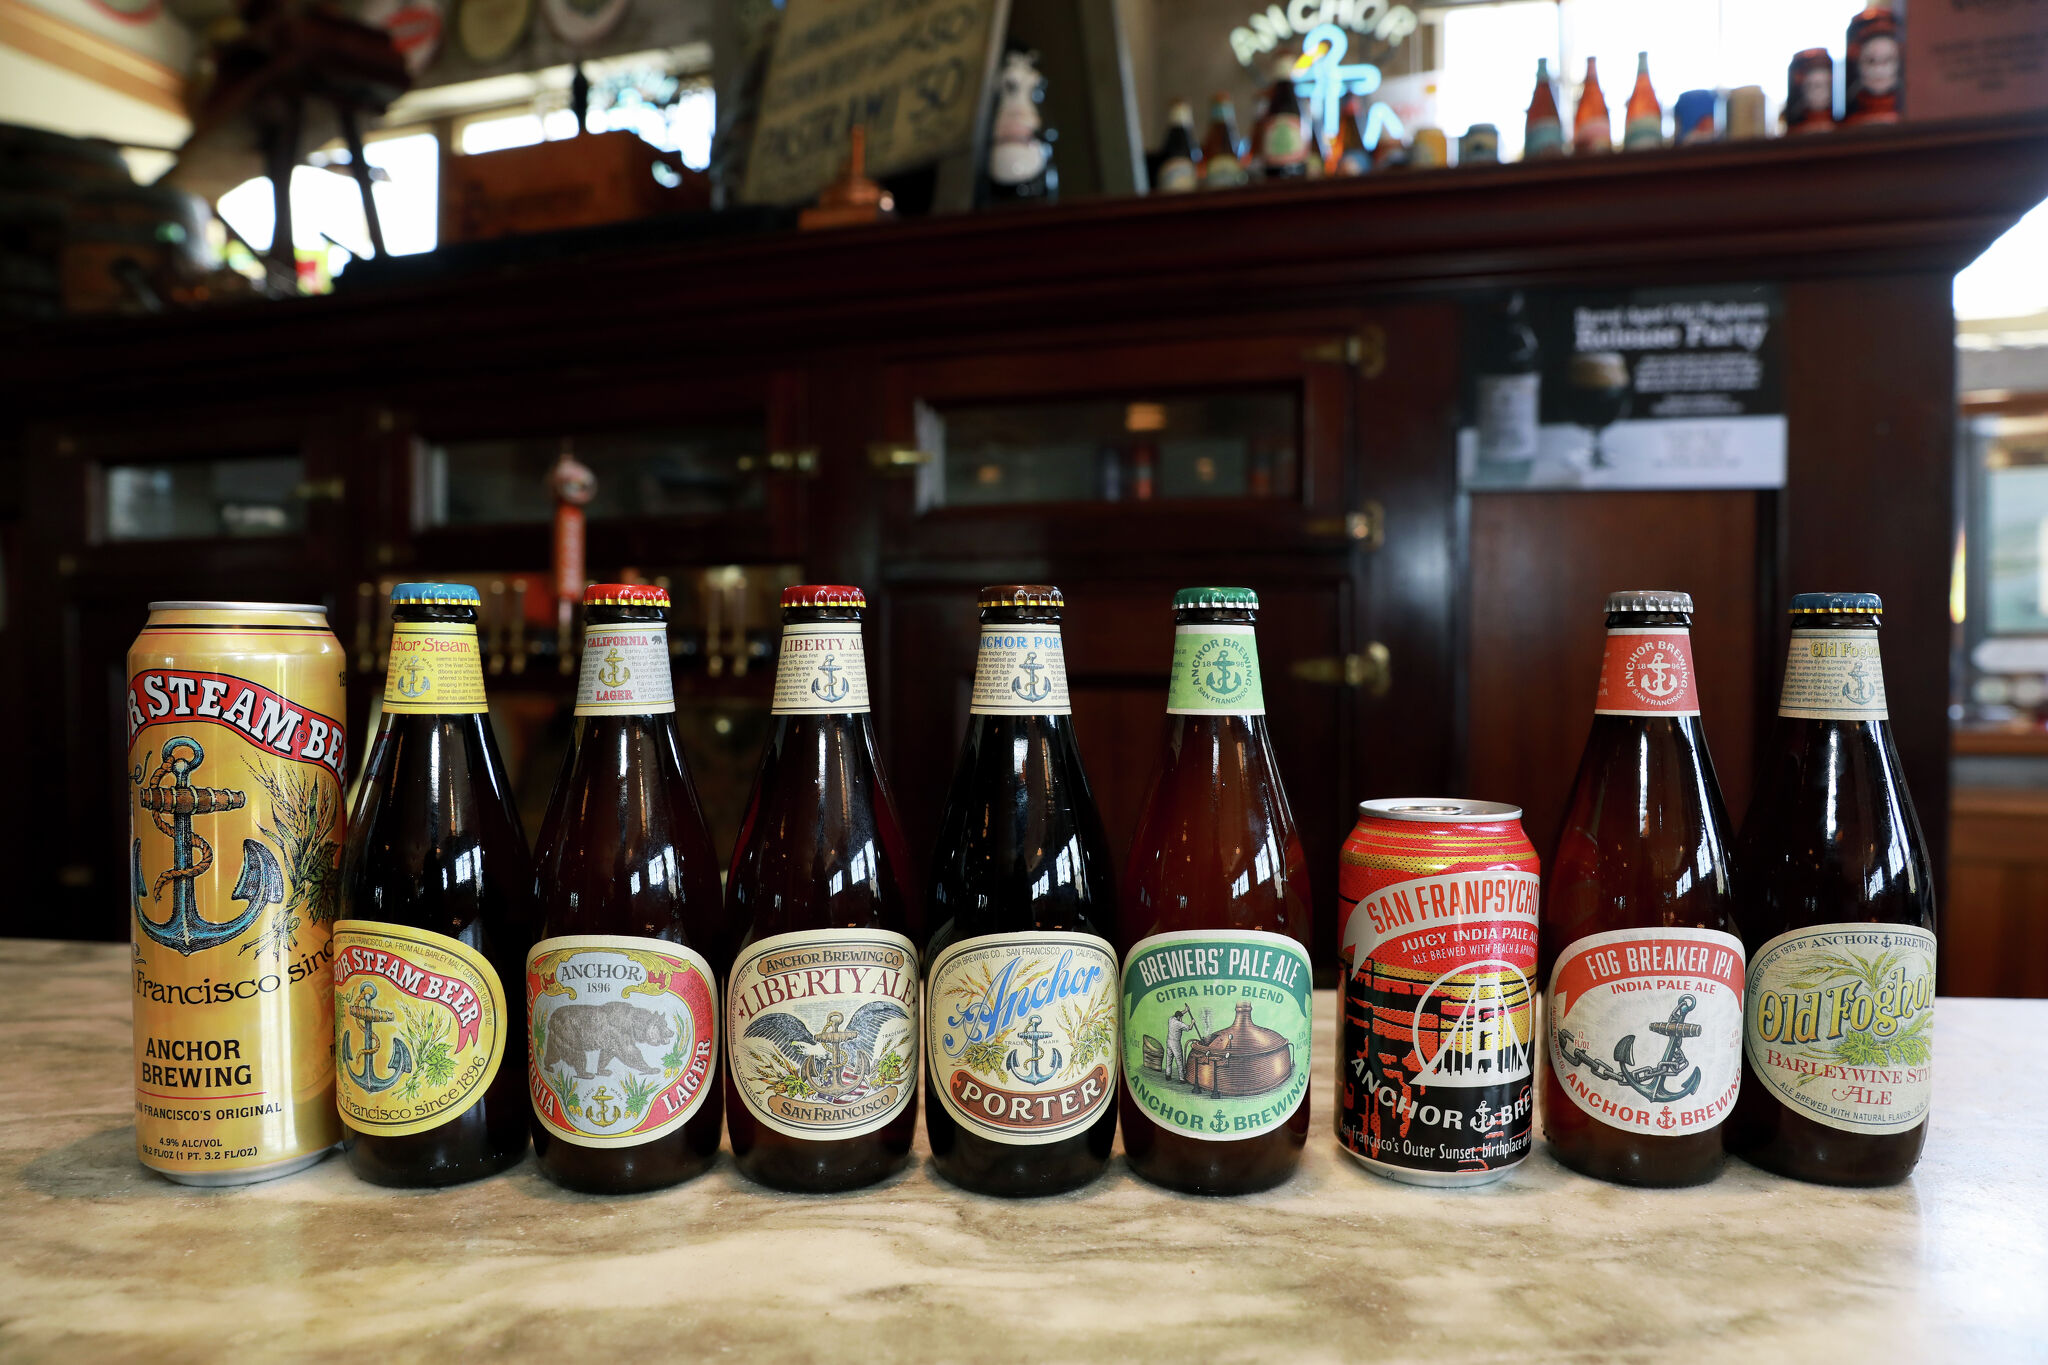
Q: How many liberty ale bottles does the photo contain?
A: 1